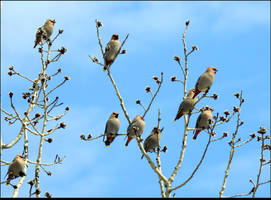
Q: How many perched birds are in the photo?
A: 9